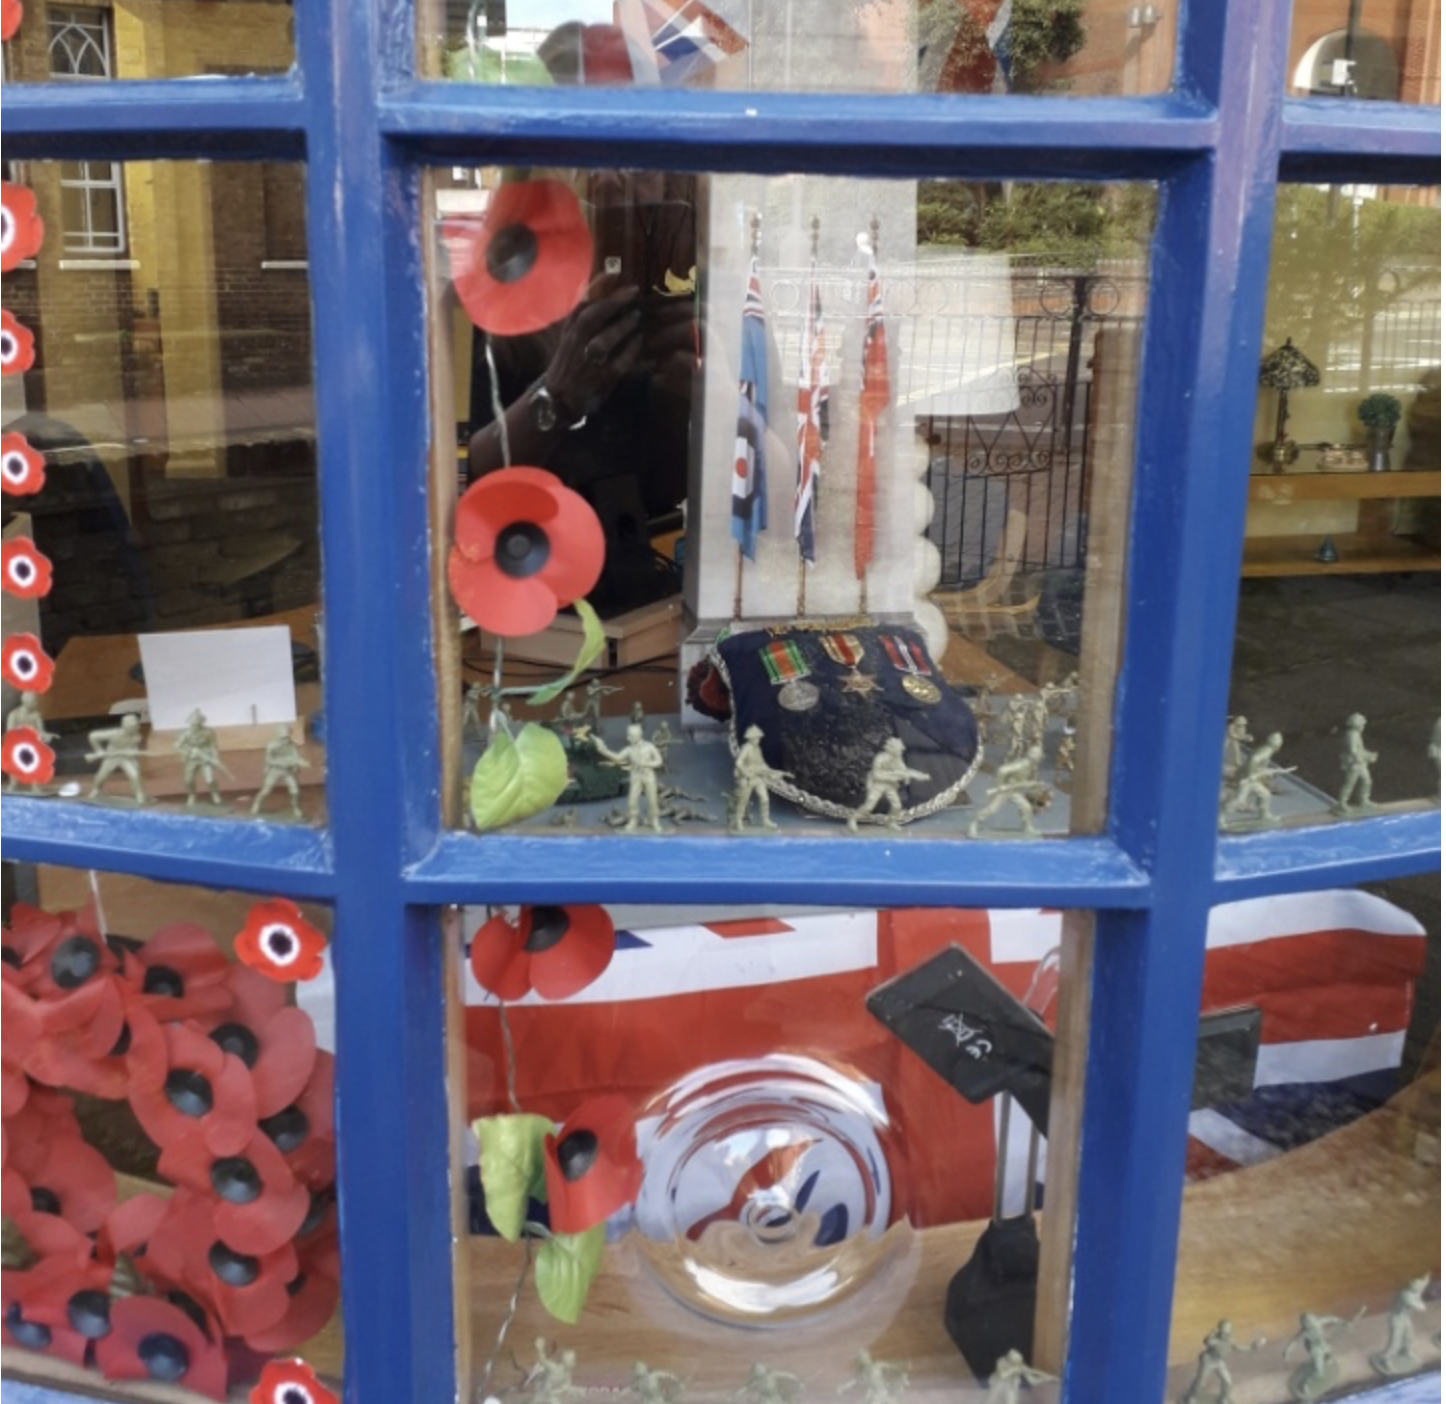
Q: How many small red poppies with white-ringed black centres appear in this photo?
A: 8